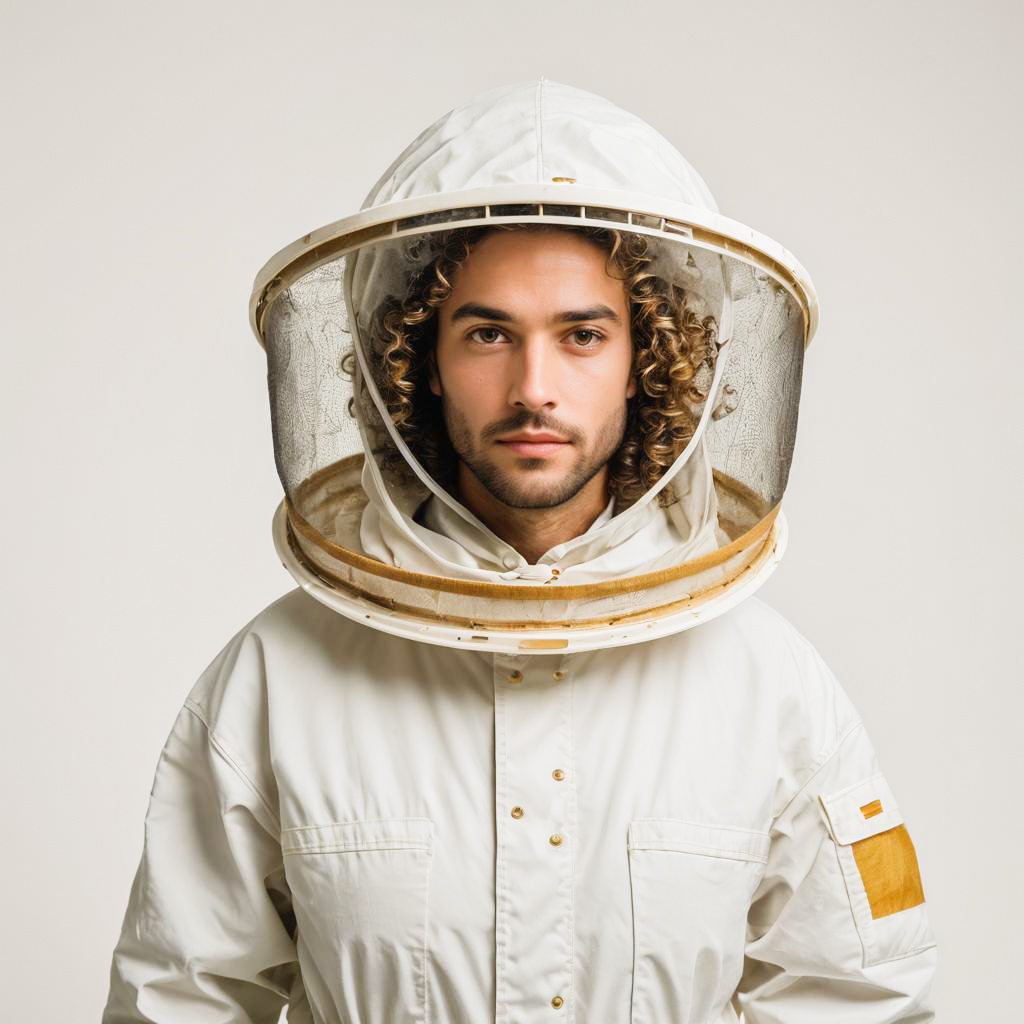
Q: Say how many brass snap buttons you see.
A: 6